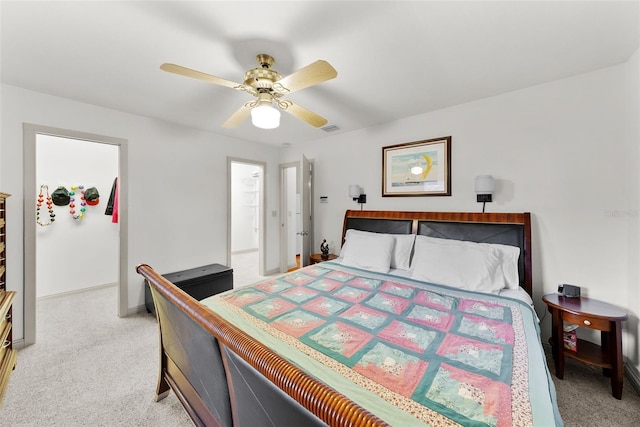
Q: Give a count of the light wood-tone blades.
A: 4